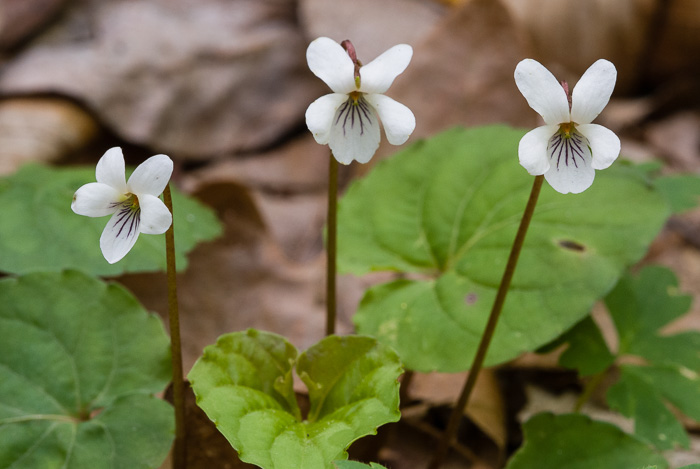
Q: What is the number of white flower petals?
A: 15